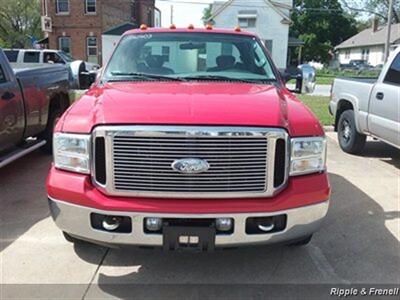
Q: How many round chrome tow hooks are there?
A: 2